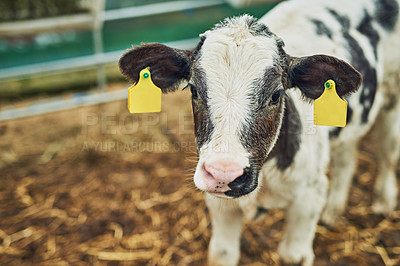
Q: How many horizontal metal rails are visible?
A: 3